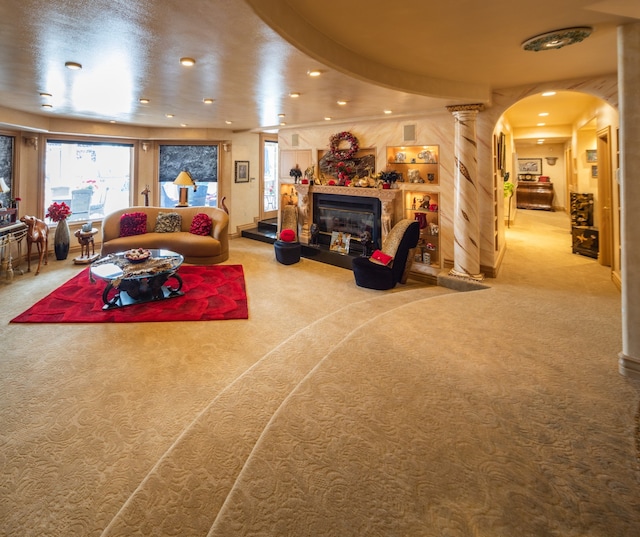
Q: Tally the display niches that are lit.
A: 3